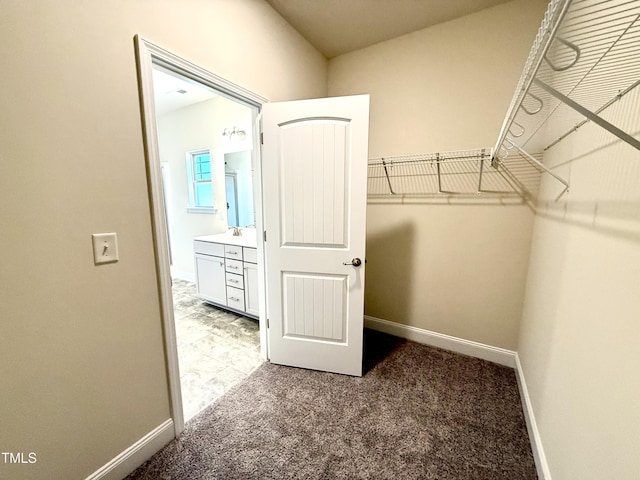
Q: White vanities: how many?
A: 1